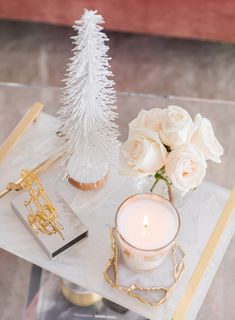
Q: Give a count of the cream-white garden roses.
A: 5